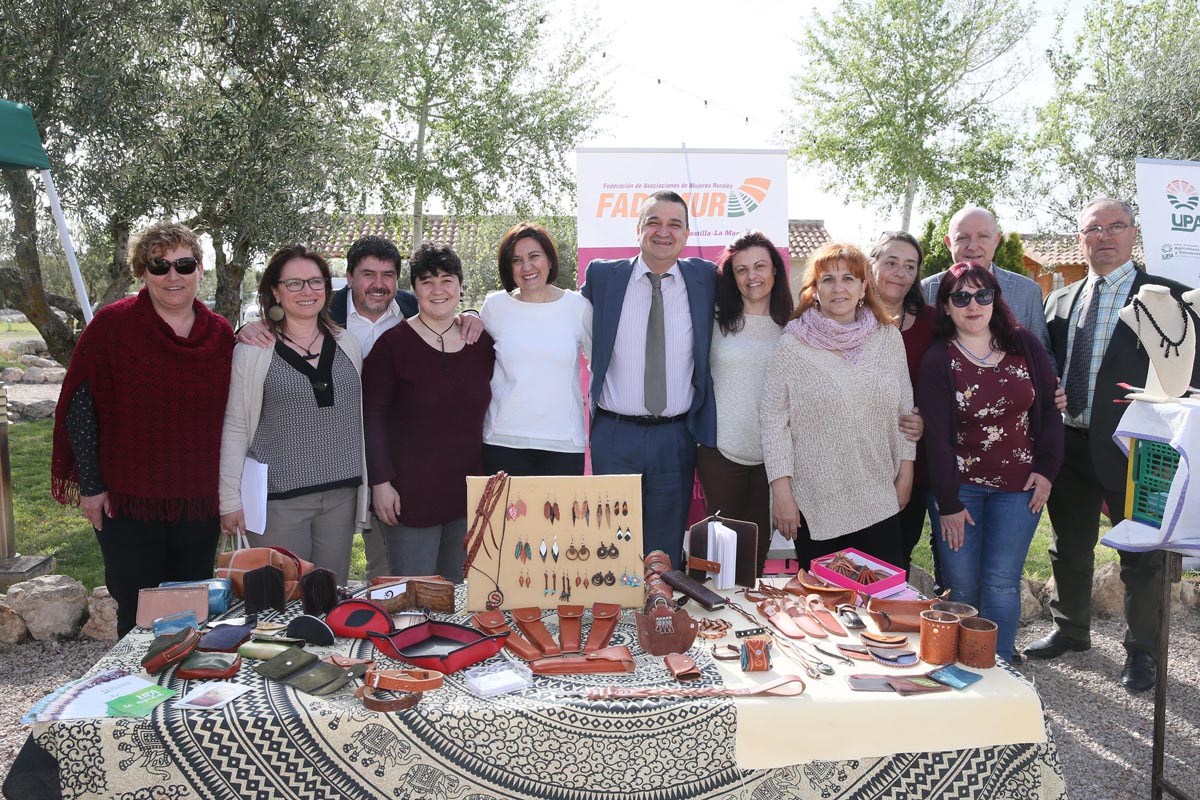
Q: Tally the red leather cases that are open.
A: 1